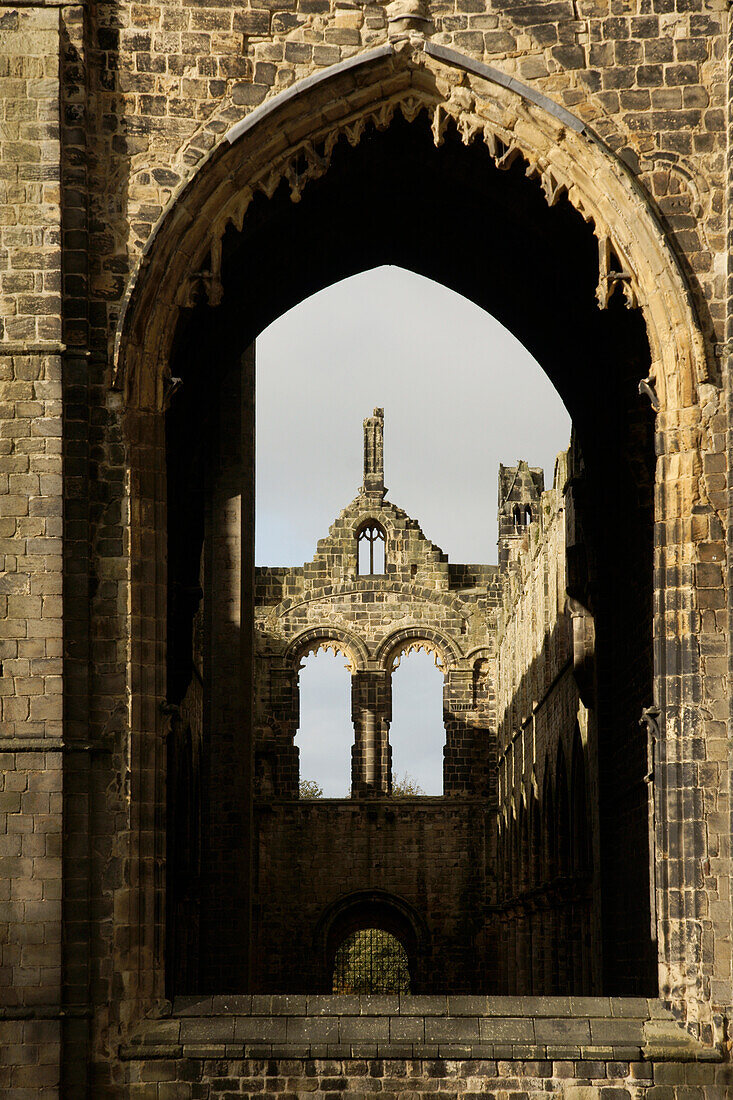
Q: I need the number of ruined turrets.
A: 2